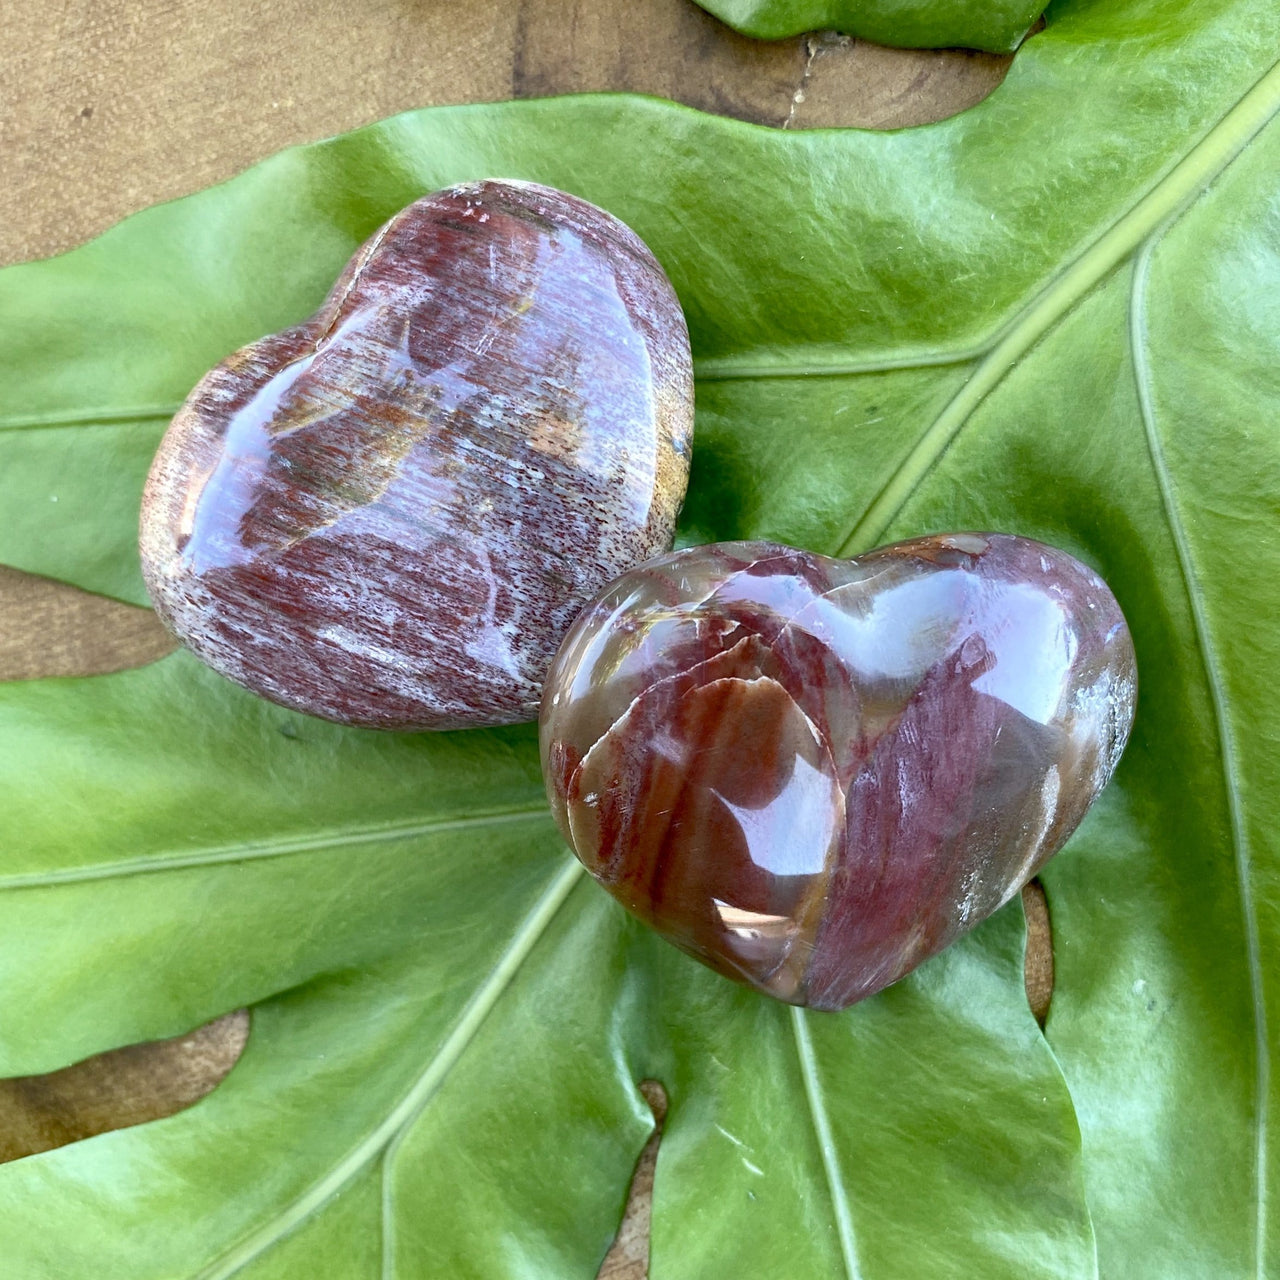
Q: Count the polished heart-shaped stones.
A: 2